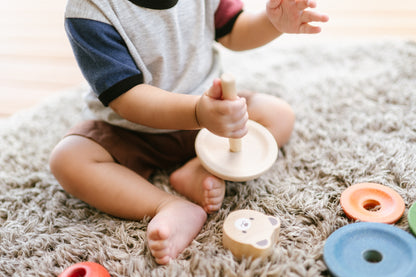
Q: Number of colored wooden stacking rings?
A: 4